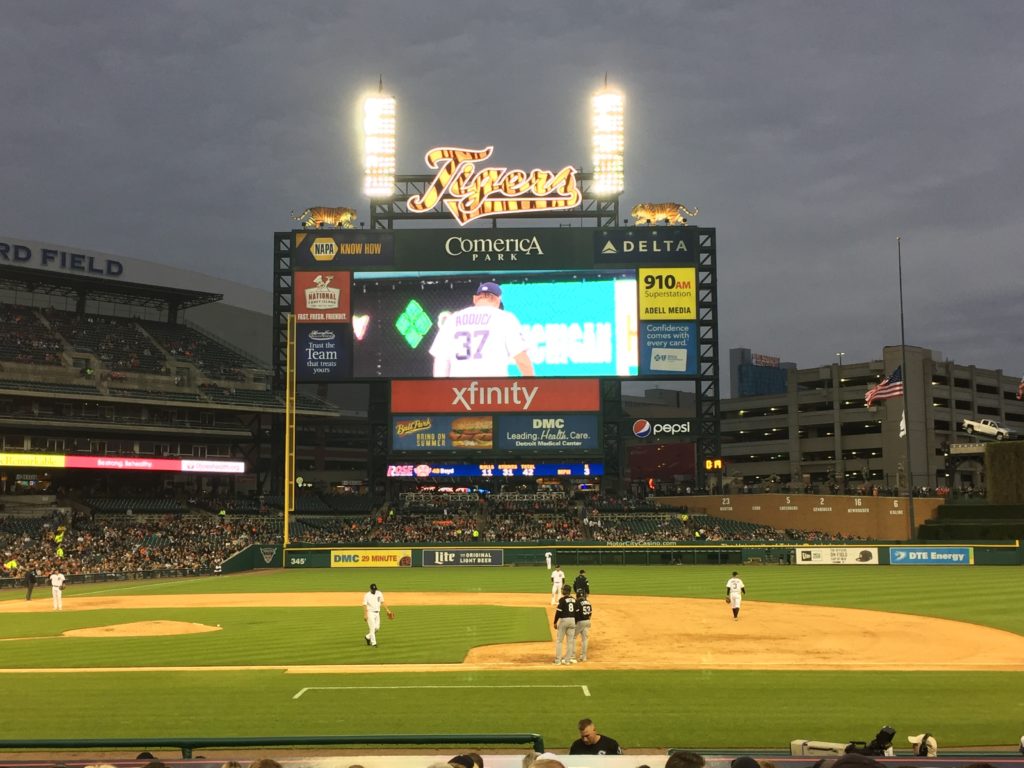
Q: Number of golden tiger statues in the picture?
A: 2